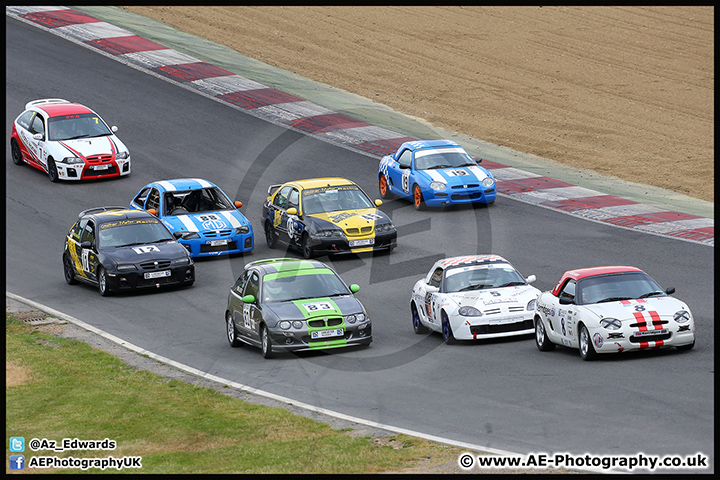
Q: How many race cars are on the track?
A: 8